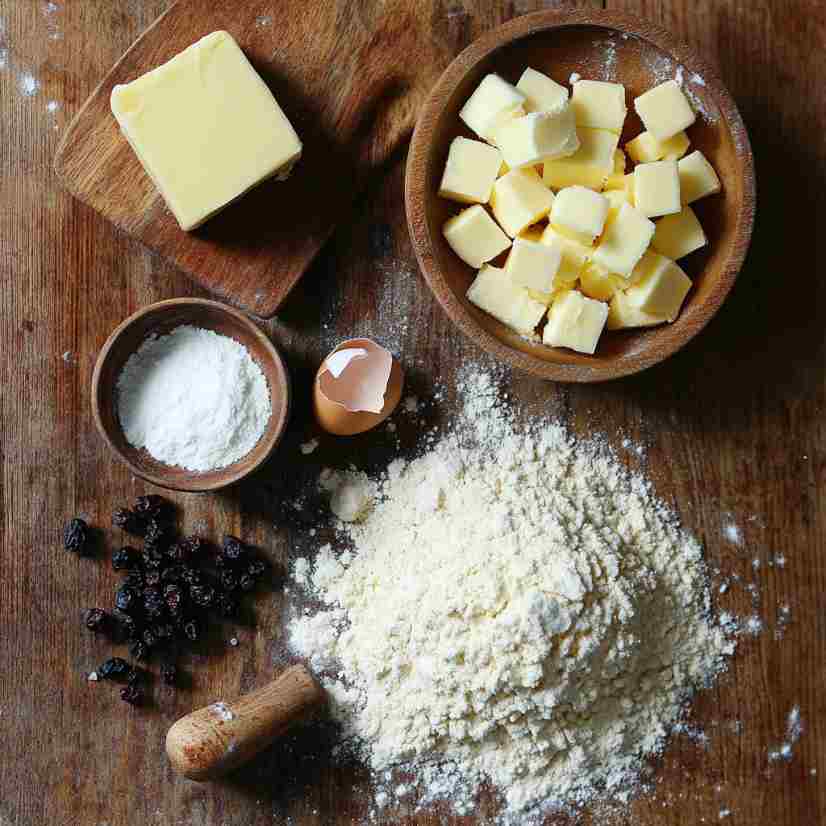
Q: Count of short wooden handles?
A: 1